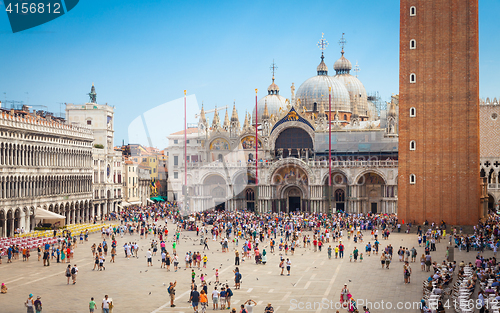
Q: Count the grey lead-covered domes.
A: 3